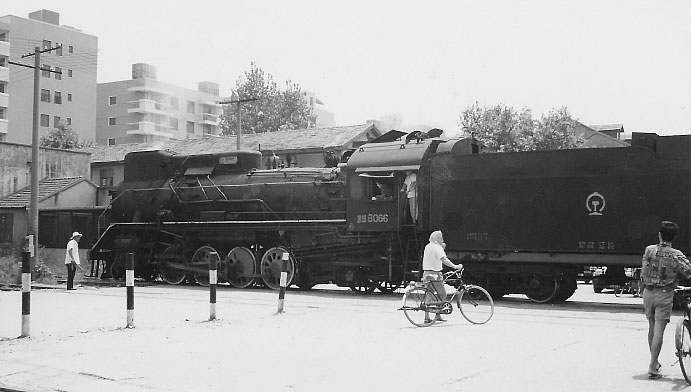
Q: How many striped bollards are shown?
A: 4